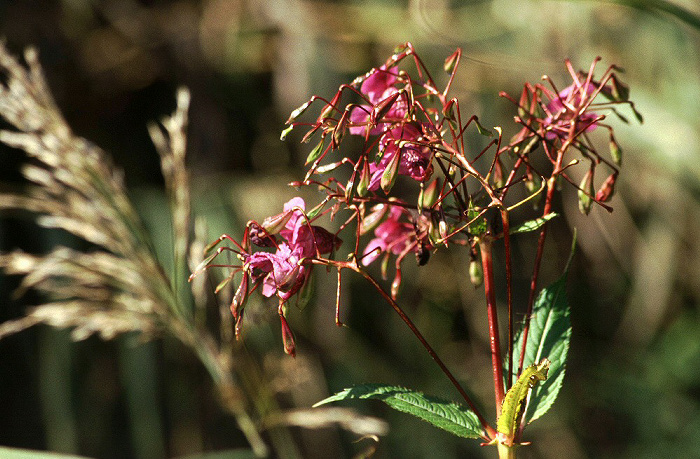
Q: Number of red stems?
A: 4